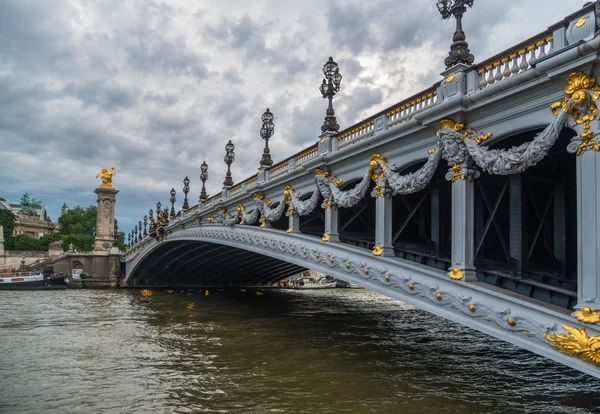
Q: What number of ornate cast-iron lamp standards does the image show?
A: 14